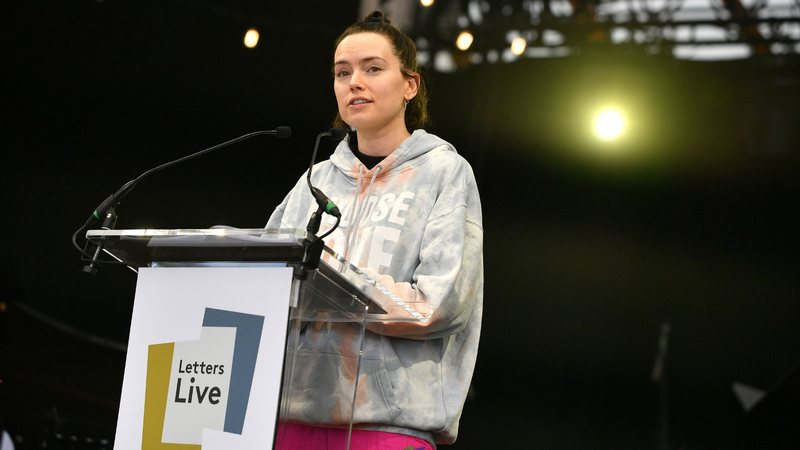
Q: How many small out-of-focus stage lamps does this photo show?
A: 4